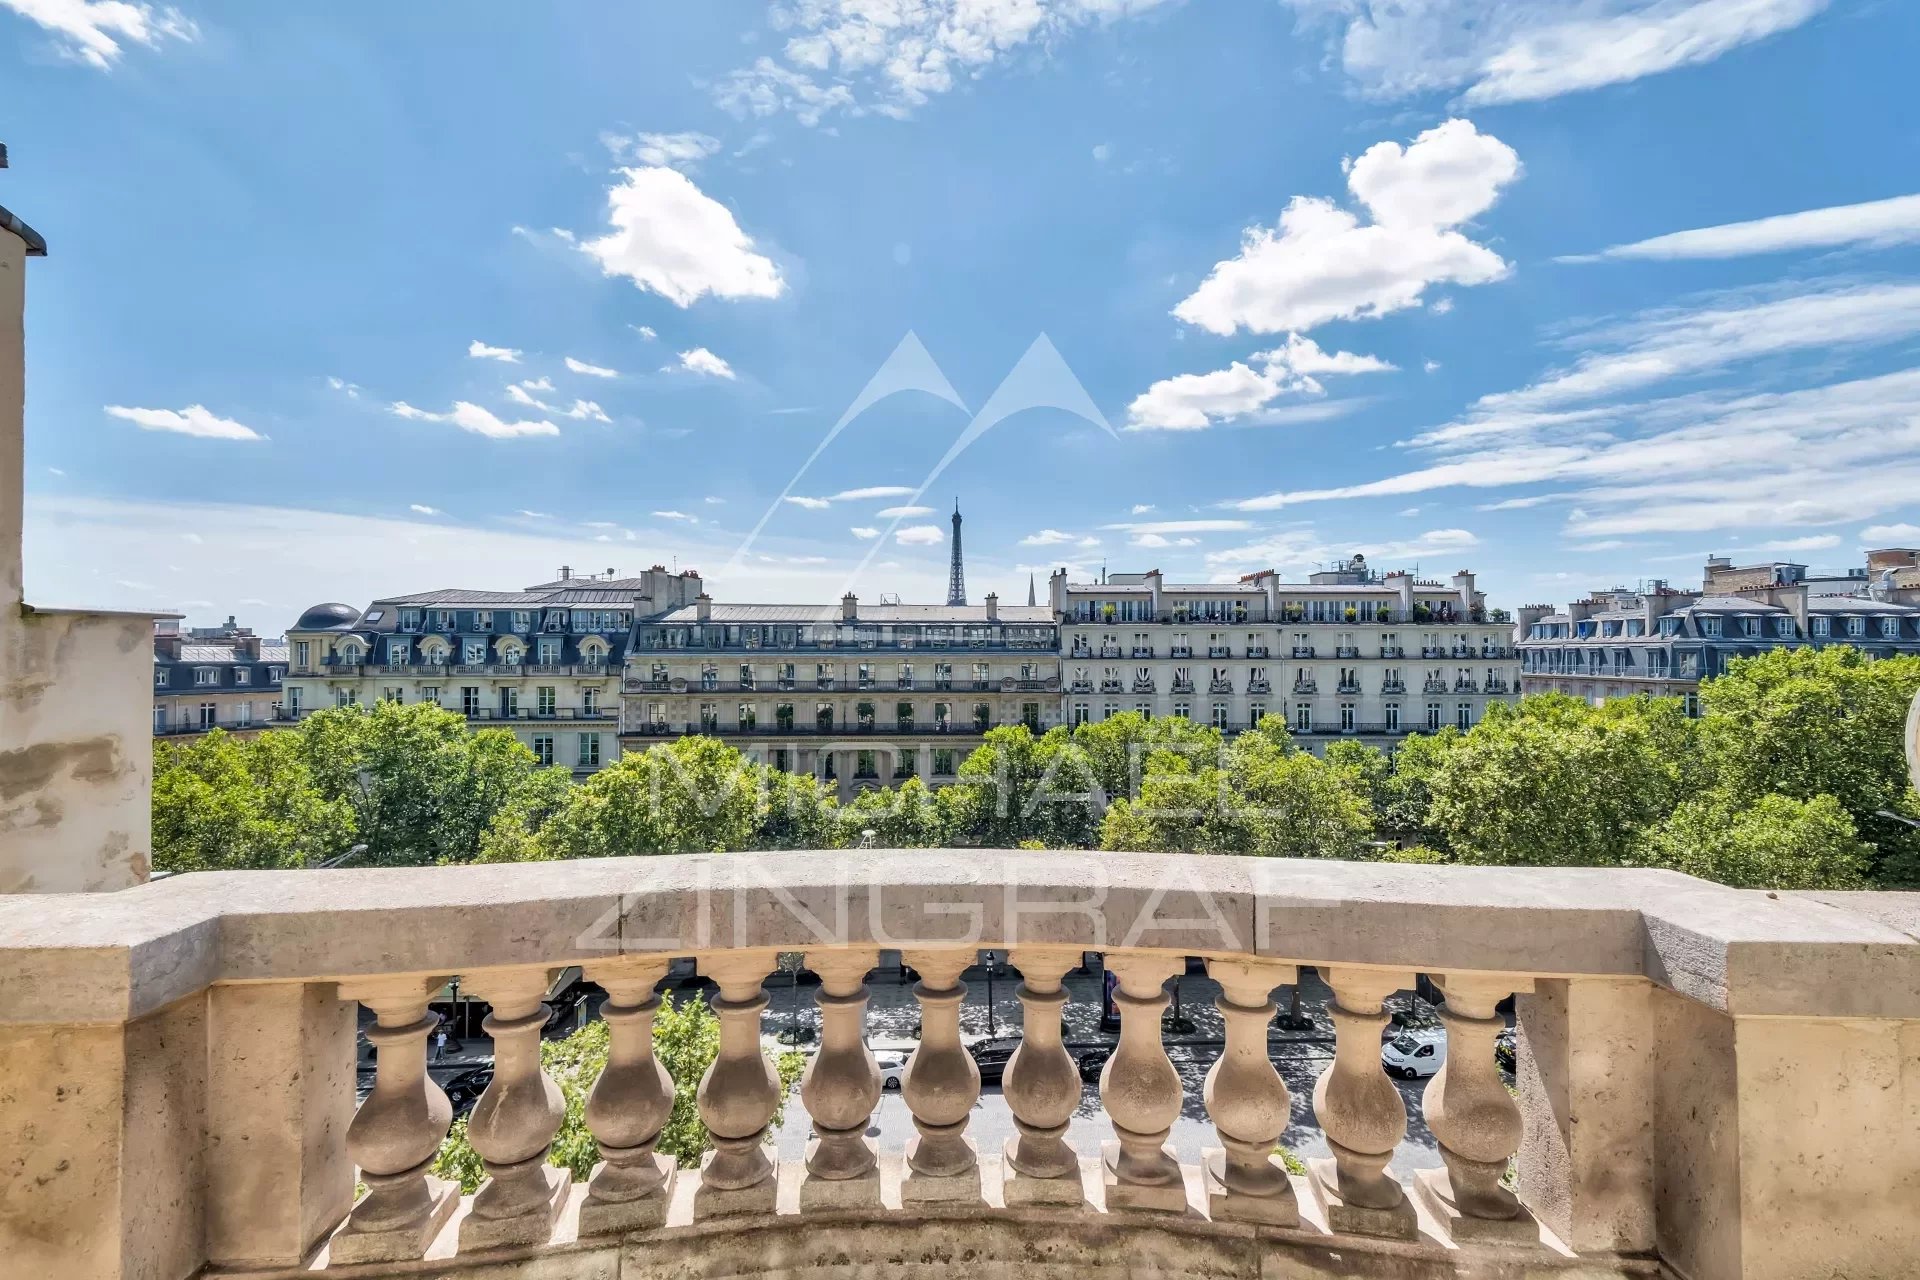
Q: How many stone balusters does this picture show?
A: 11